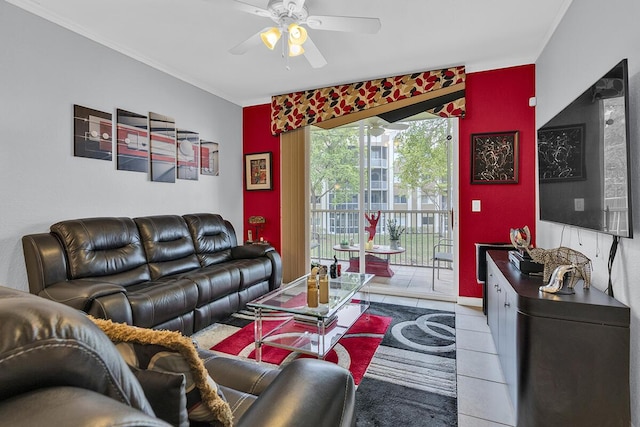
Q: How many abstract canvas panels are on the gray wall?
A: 5